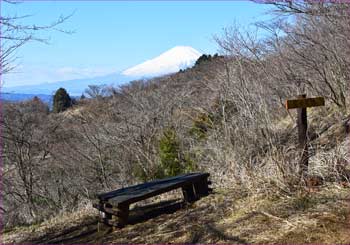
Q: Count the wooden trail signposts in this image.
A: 1